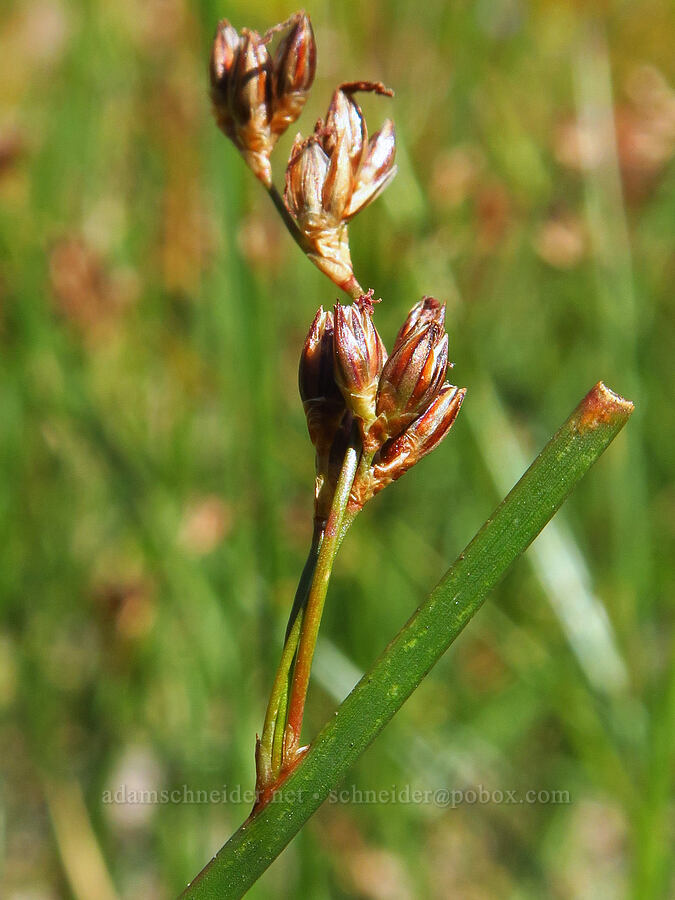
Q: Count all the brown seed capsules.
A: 11